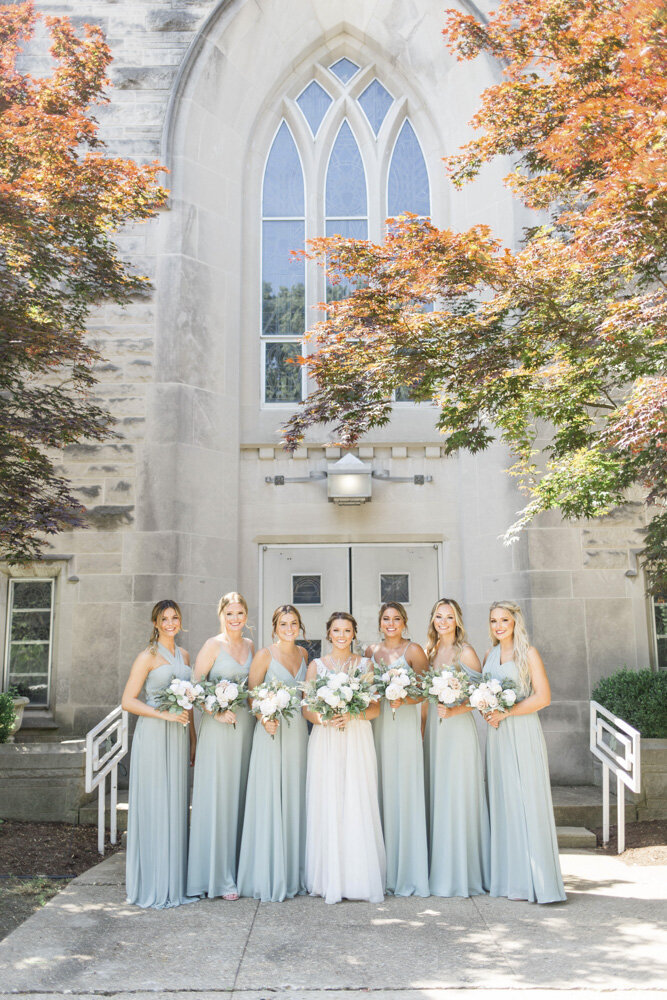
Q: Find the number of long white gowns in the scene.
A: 1